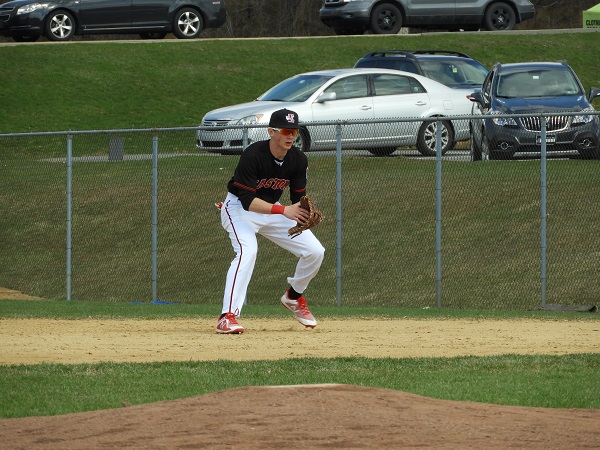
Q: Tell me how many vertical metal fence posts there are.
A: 6